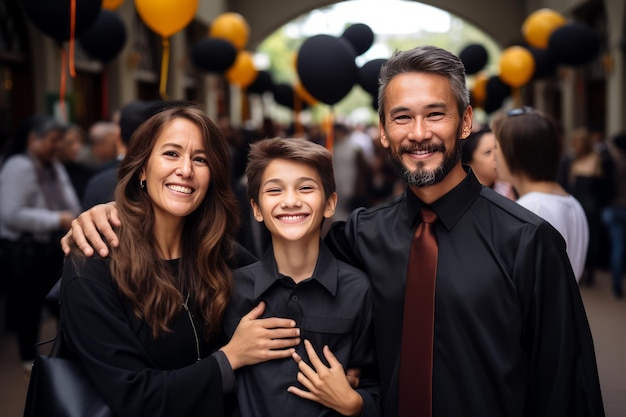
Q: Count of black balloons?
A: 12